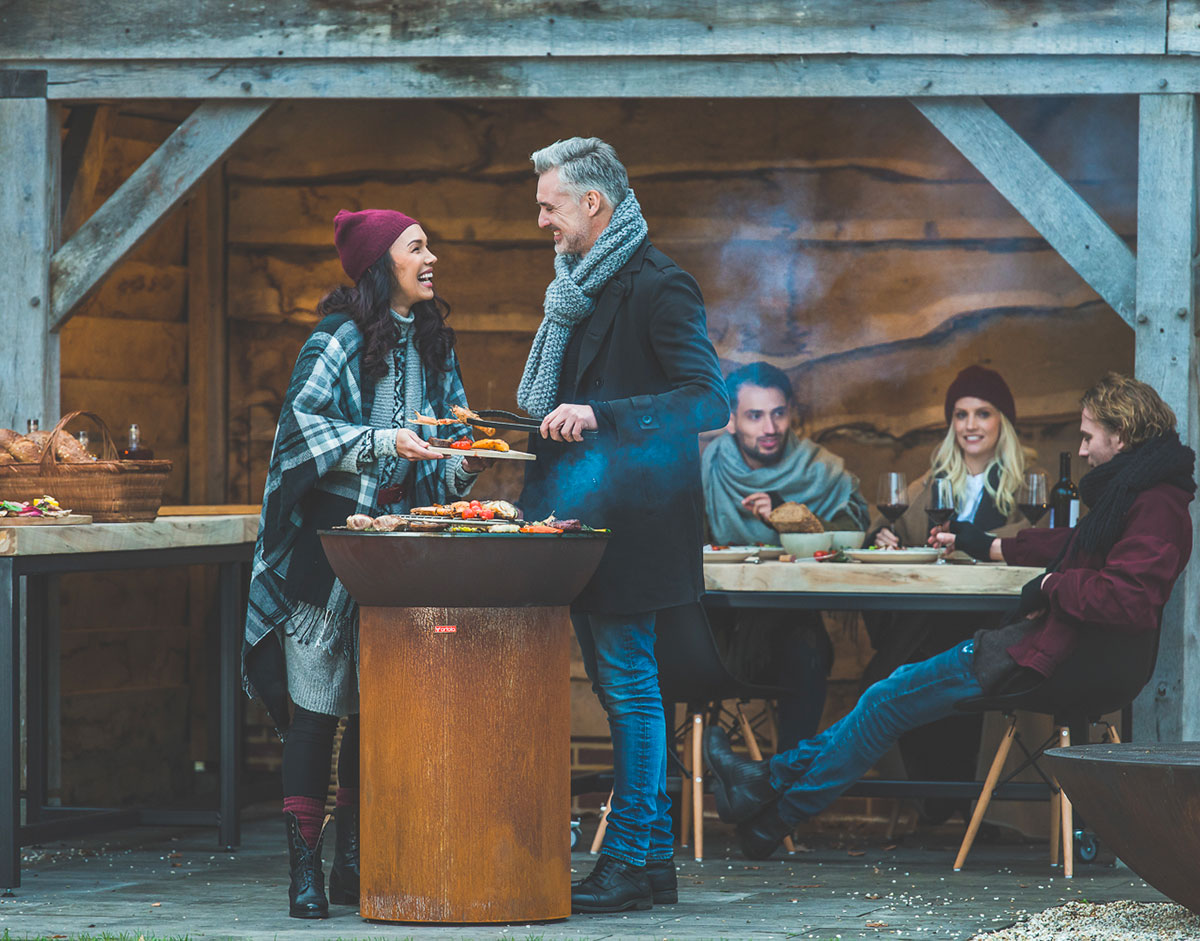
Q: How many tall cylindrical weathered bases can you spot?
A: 1